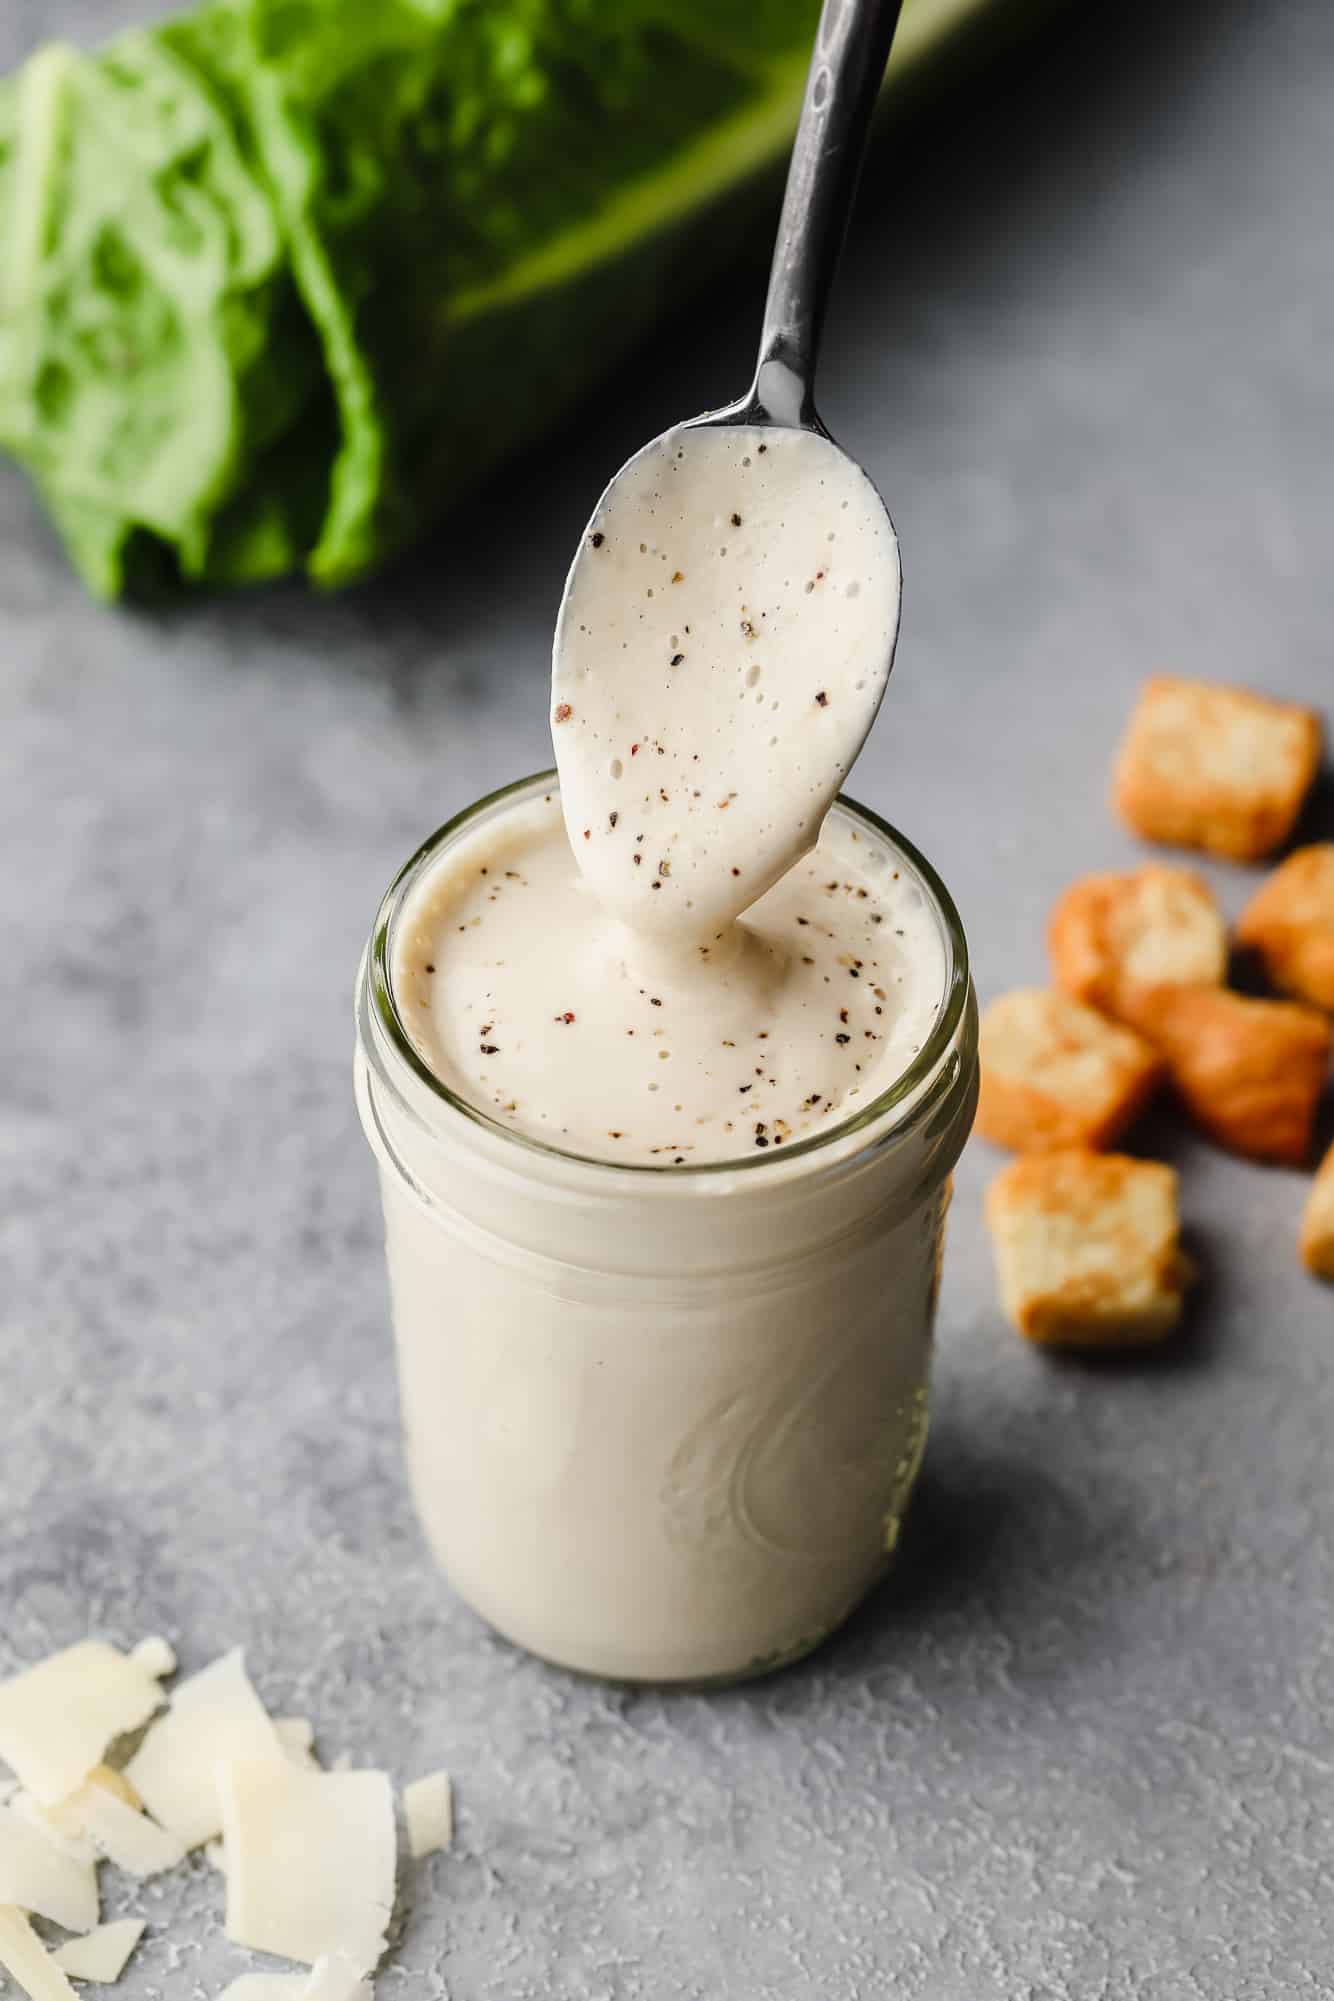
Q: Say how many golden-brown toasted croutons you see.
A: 7